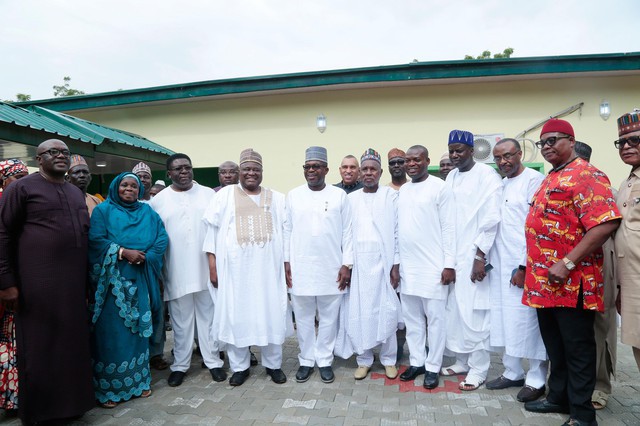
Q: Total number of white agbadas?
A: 3